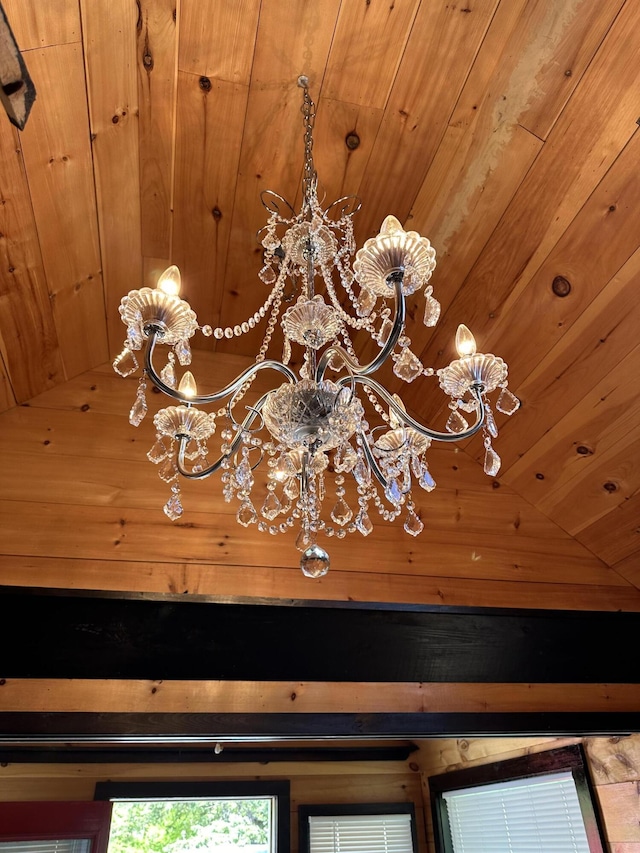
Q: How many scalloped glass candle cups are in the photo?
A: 6